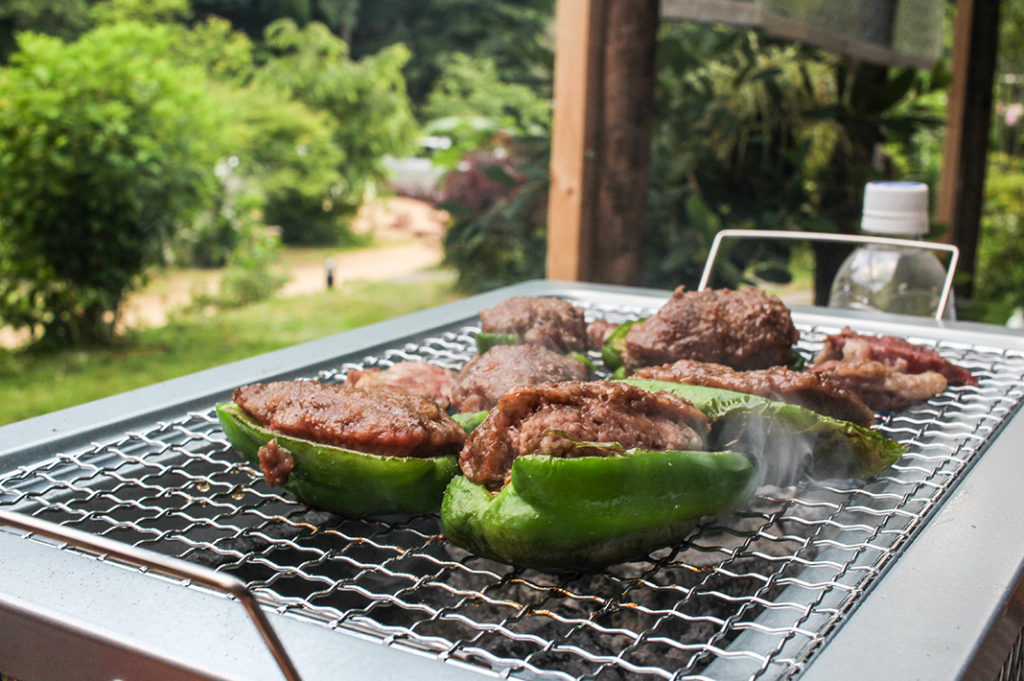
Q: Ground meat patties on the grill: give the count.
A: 6